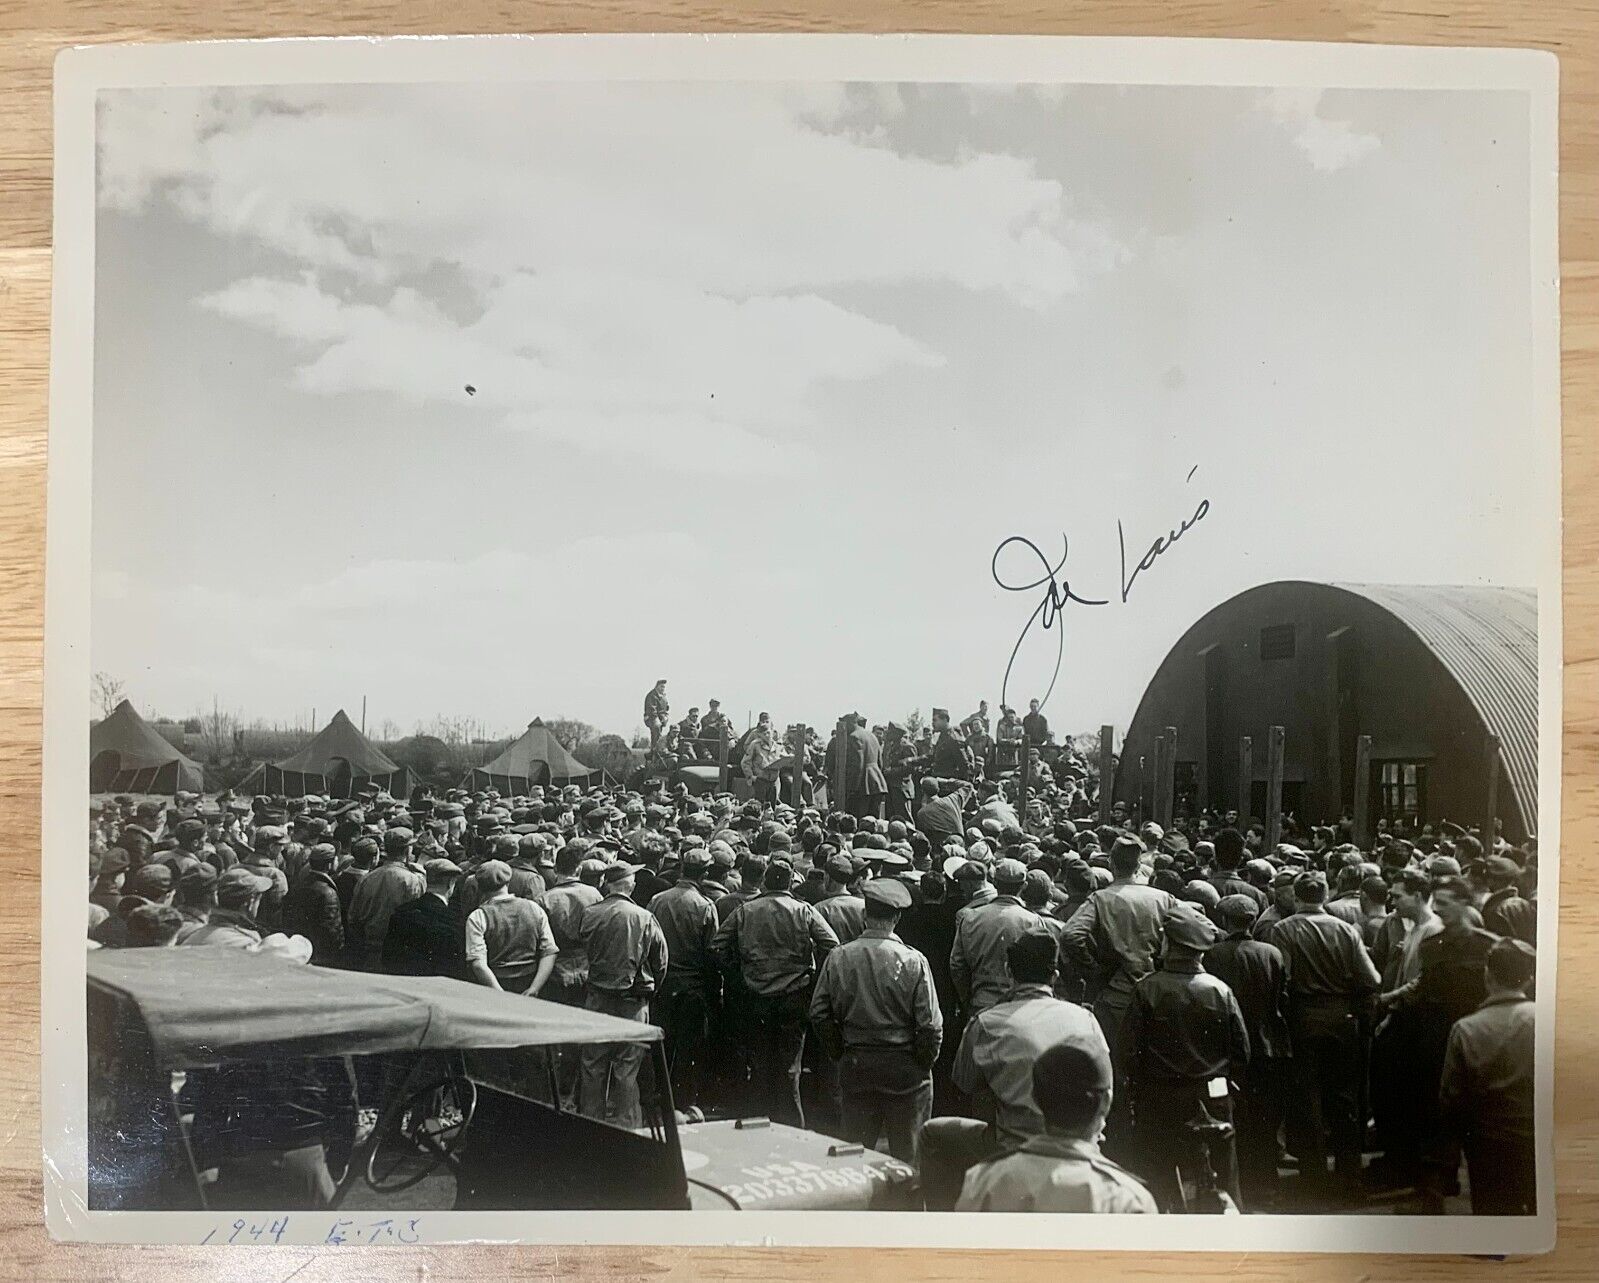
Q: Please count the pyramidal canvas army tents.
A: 3